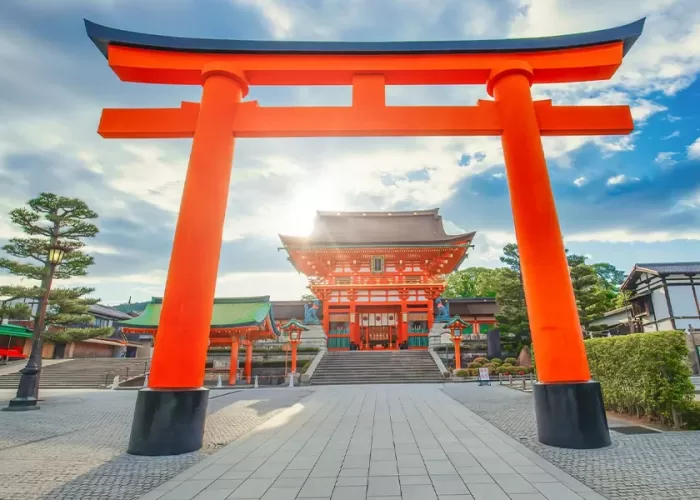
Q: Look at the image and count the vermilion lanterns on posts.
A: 2